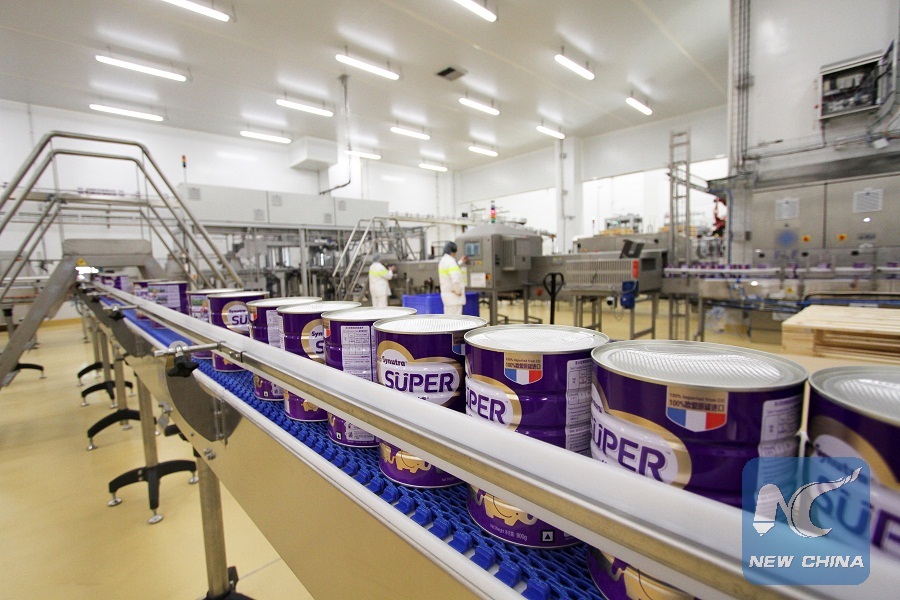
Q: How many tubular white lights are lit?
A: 15